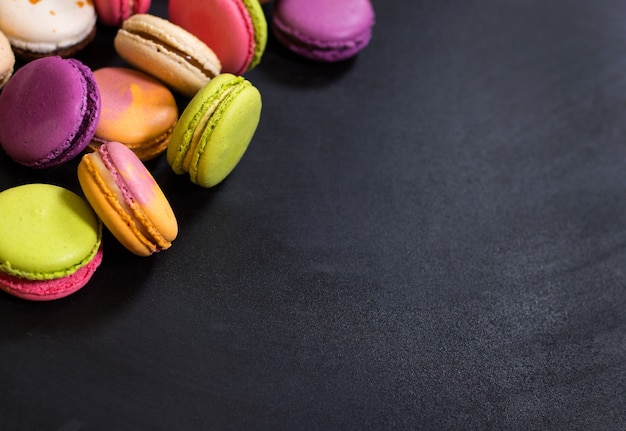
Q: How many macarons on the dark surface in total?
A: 11